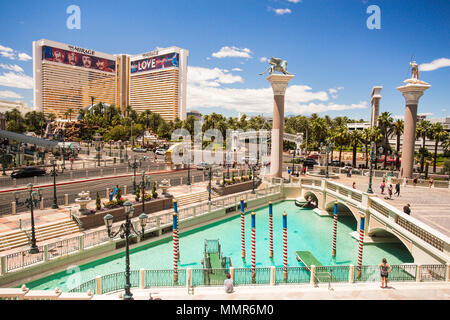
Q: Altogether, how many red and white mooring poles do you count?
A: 8